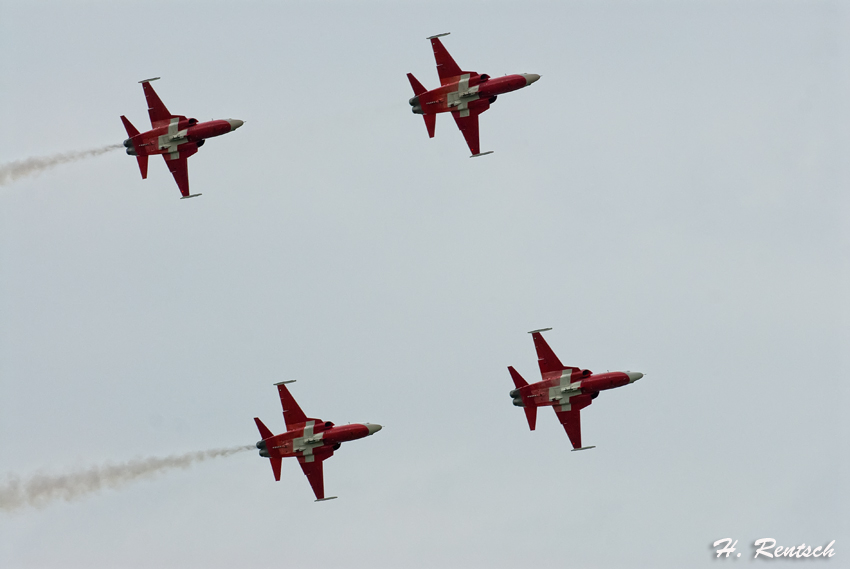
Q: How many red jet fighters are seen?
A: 4